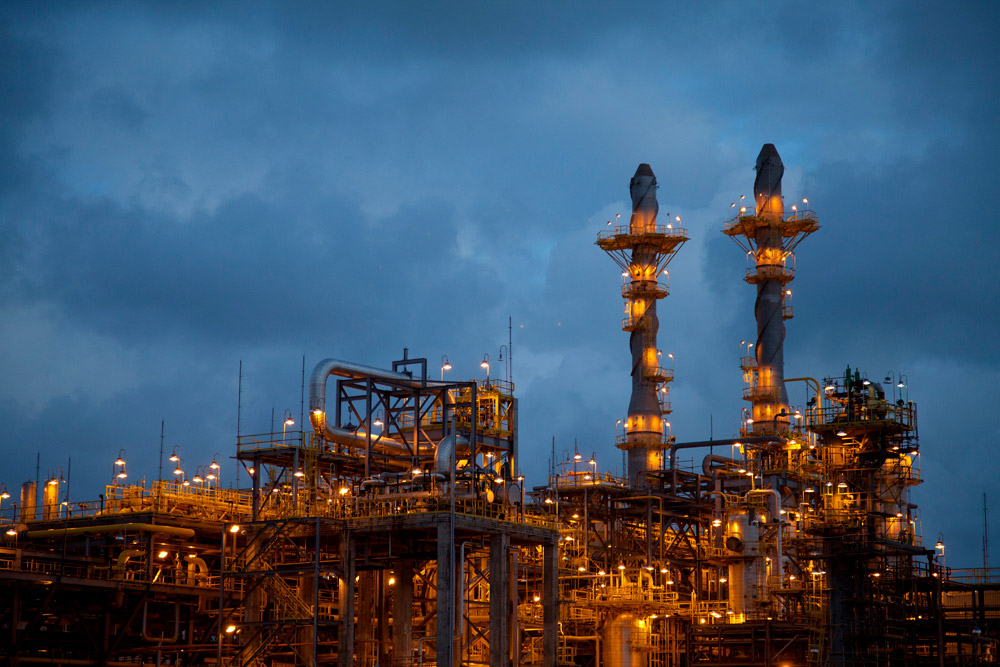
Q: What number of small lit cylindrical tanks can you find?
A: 2